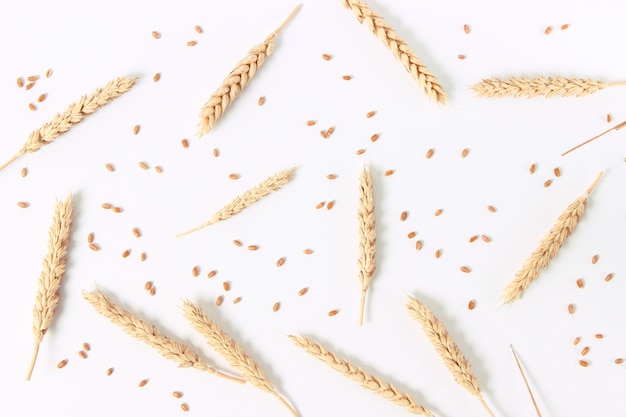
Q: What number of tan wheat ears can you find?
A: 12